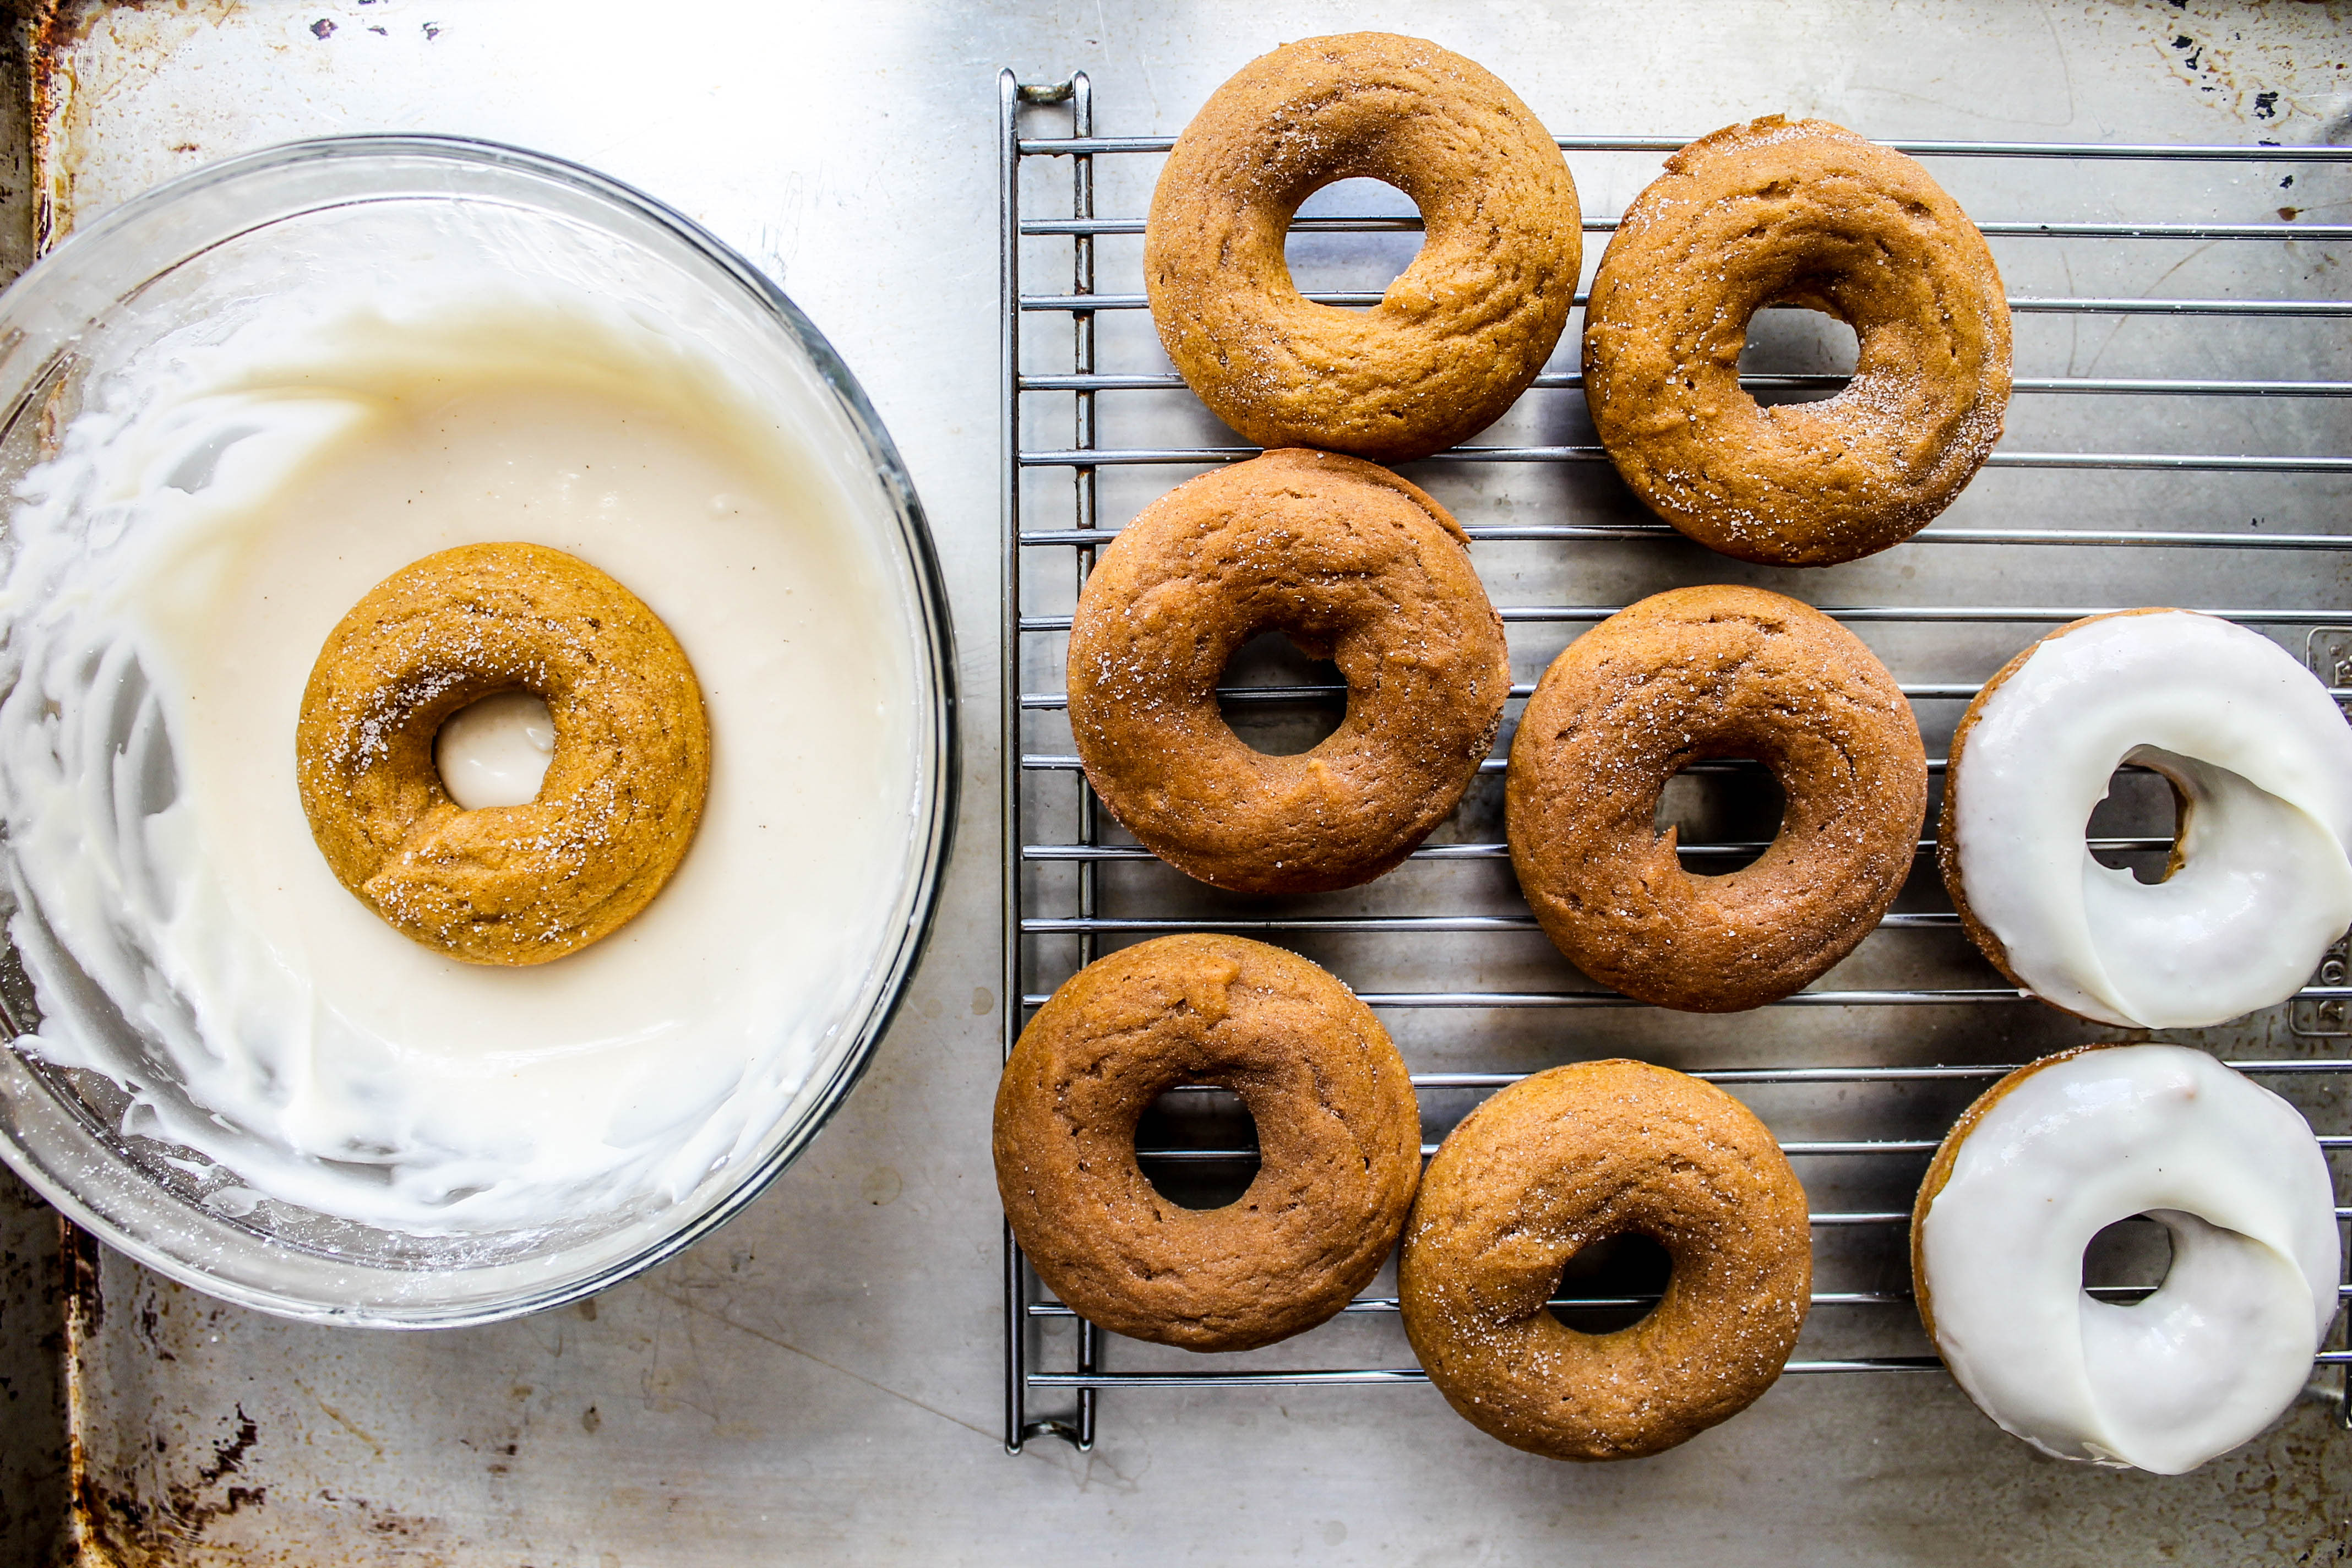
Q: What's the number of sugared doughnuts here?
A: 7